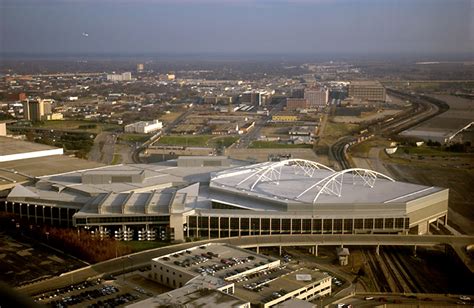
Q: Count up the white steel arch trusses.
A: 2